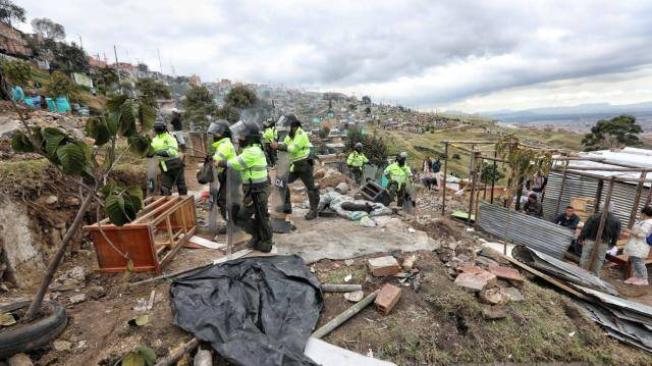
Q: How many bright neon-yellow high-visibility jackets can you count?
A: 7